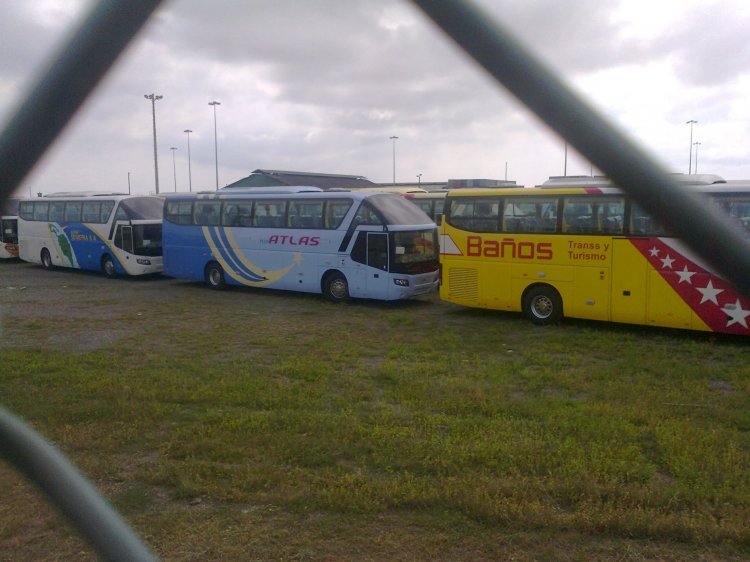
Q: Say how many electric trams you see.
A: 0